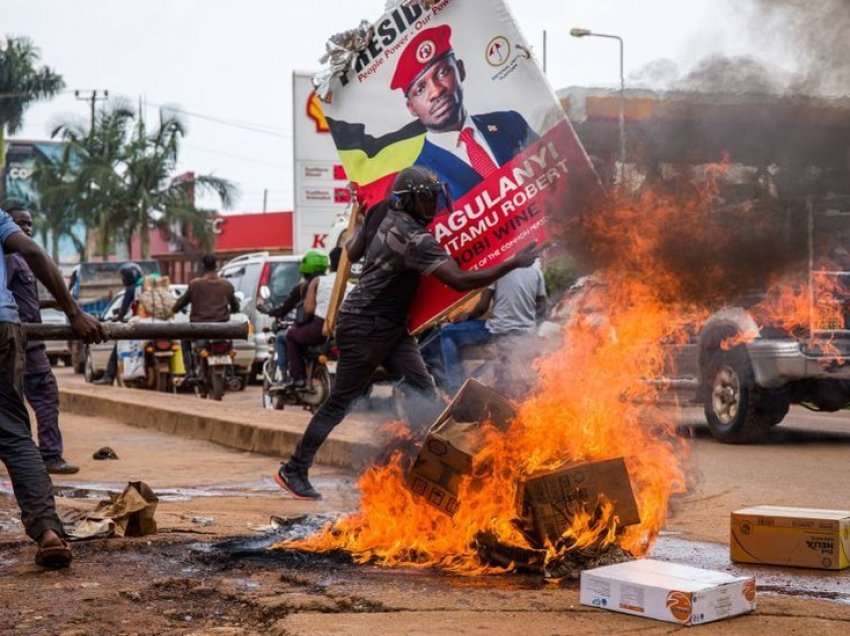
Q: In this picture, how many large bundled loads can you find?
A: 1